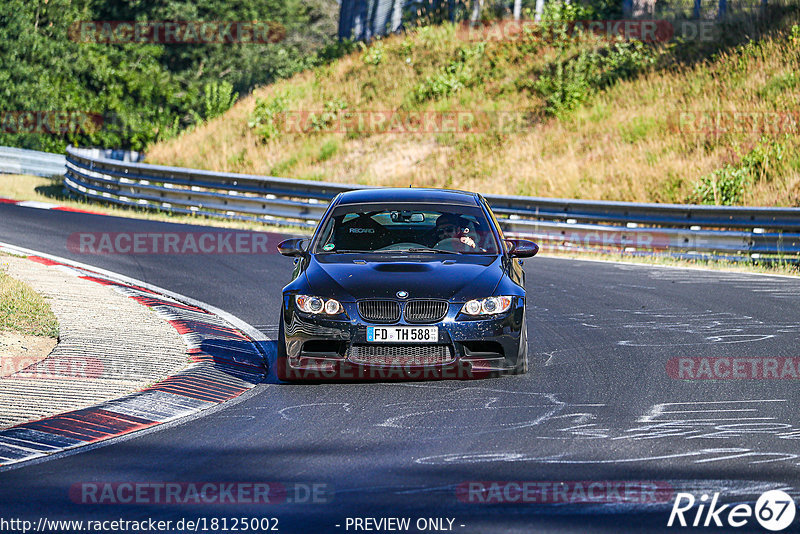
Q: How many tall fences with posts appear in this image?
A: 1